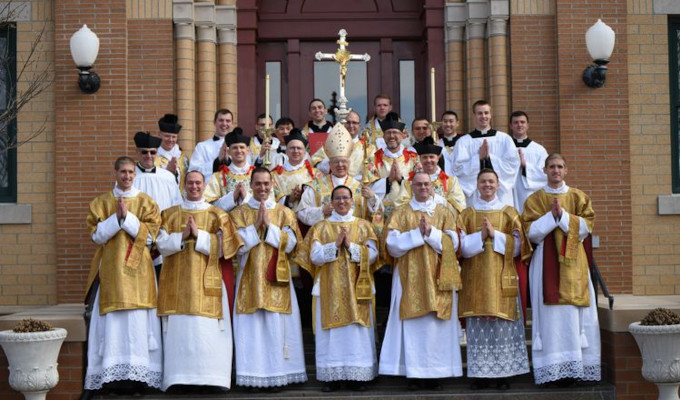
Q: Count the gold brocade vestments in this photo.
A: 7